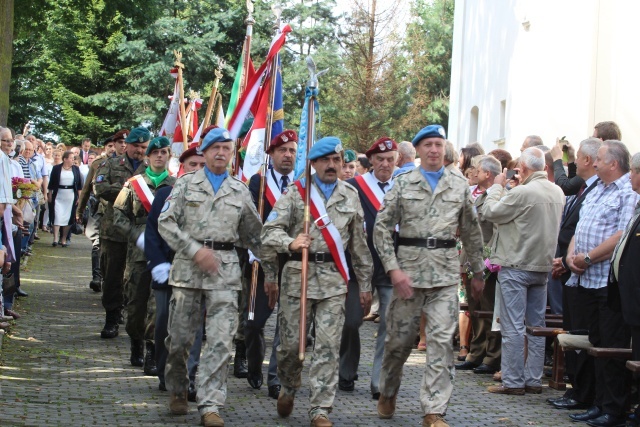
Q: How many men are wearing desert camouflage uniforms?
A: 3